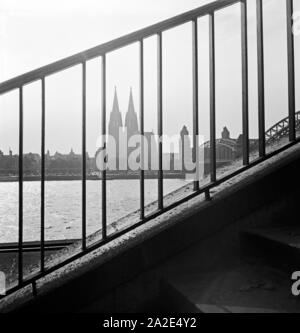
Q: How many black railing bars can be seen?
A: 11